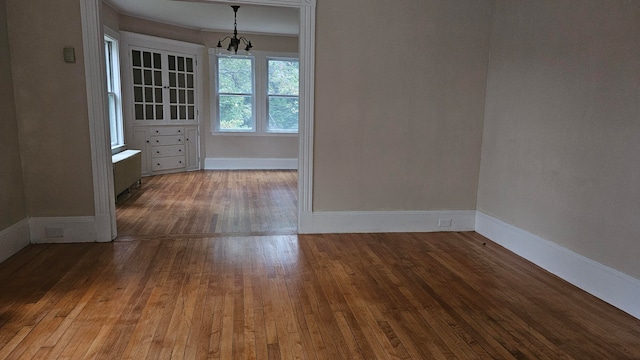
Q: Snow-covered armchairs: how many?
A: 0